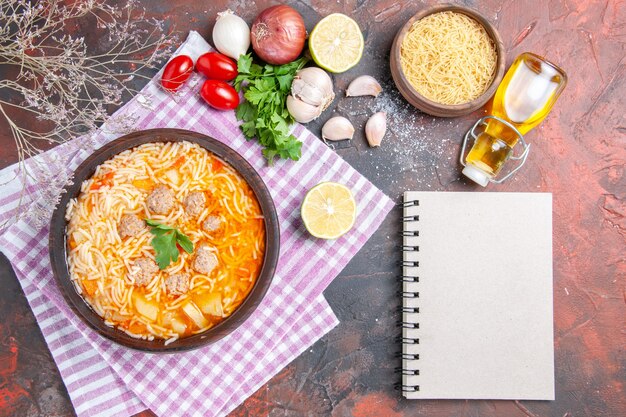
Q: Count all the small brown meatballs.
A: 7